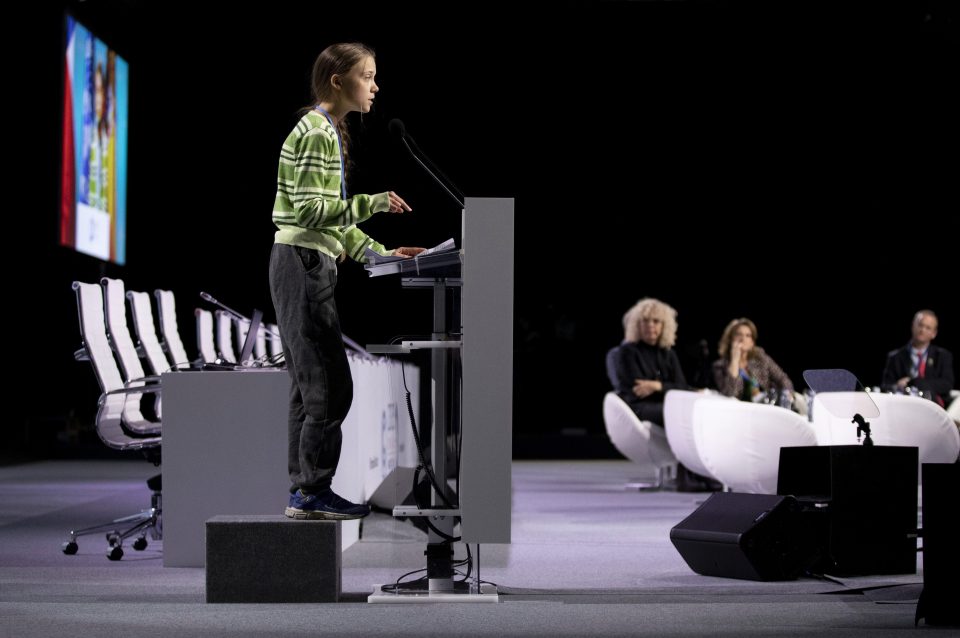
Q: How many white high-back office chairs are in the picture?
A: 9